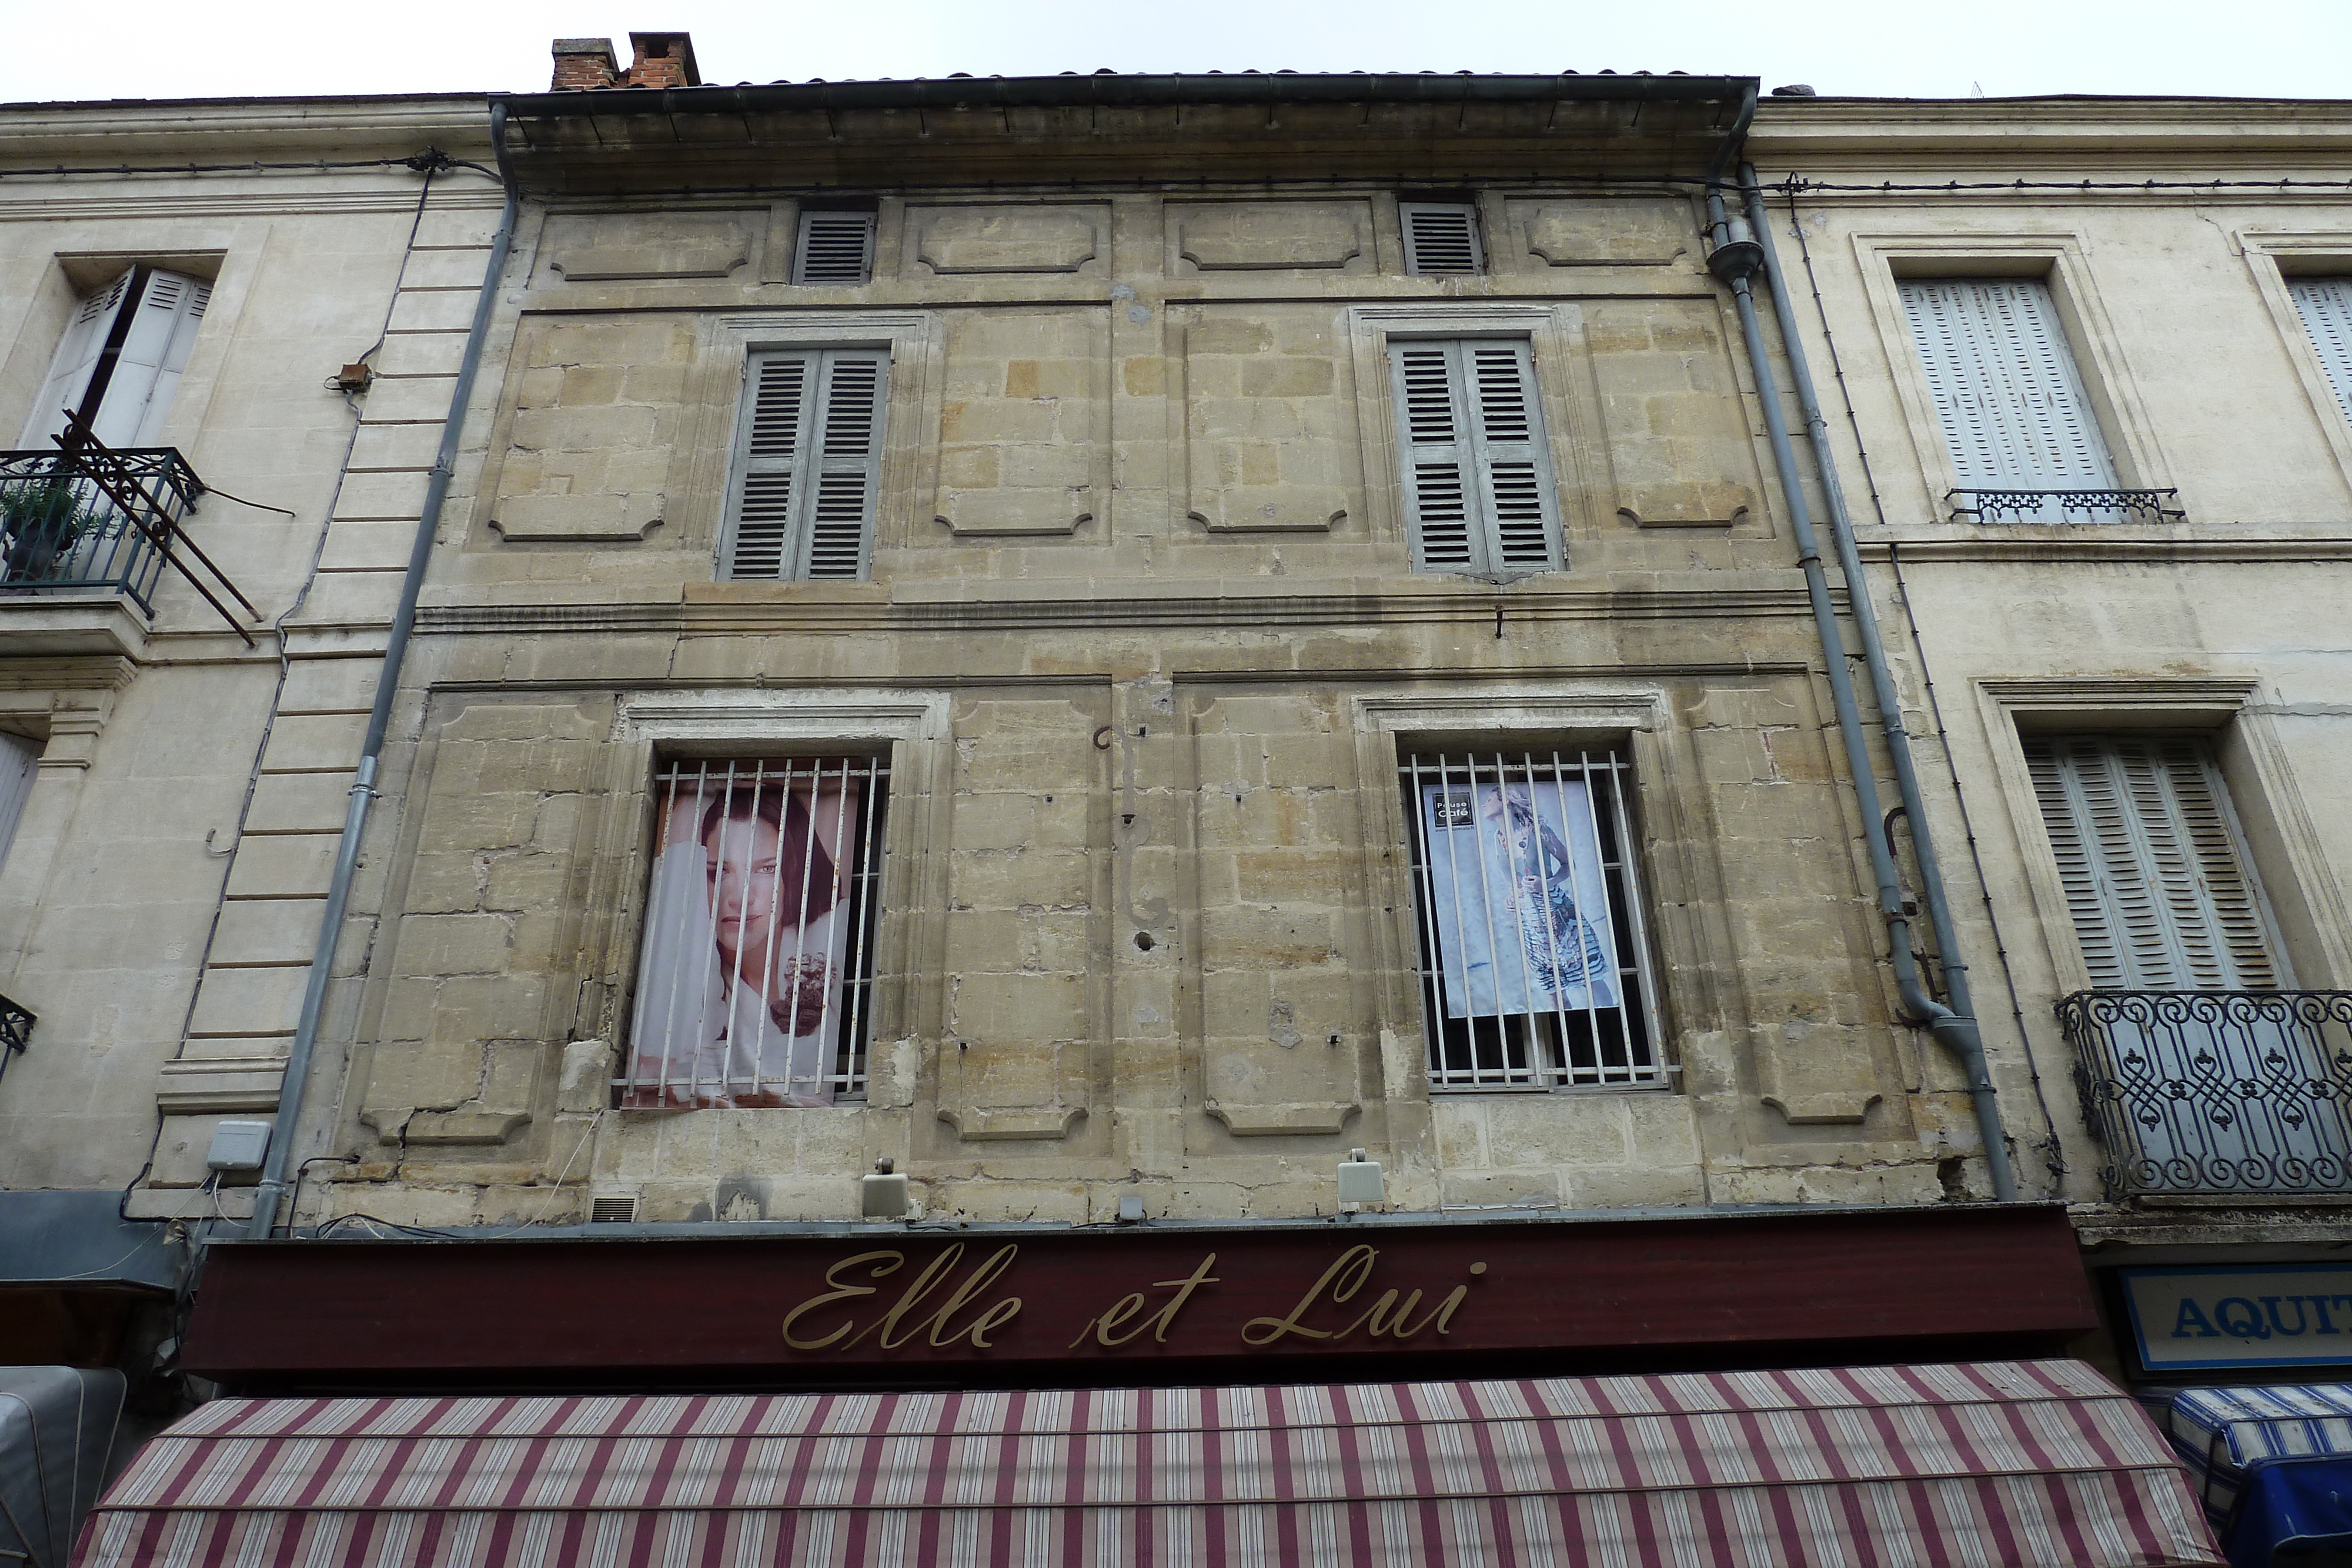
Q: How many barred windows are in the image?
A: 2